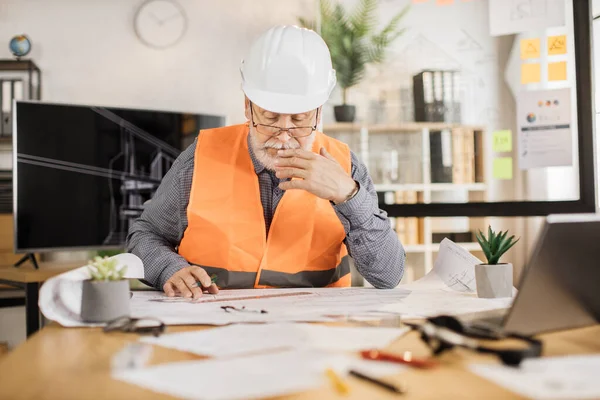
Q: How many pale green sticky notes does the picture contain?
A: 2